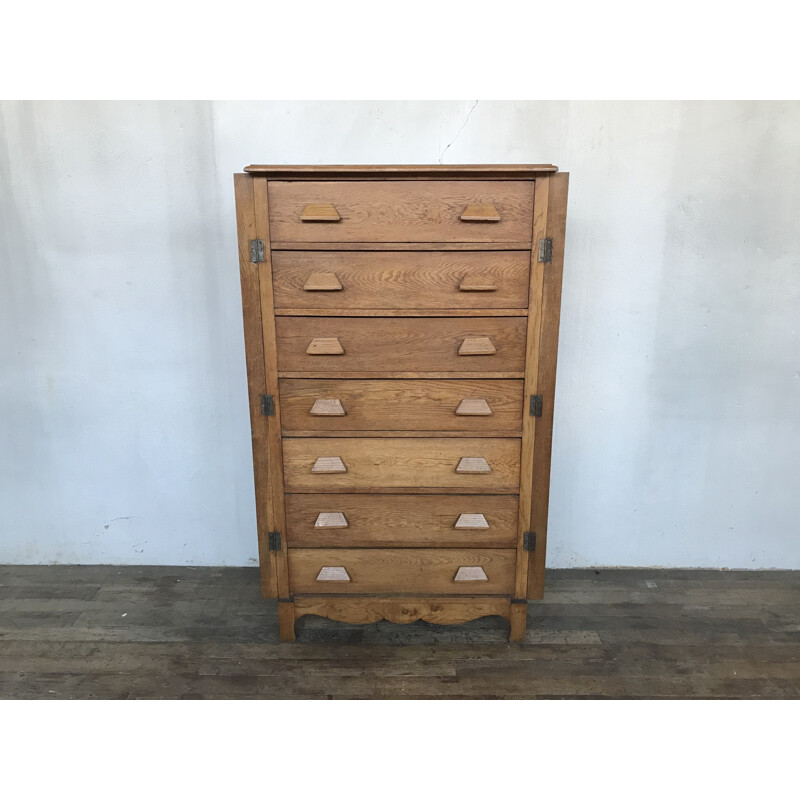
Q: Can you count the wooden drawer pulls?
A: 14